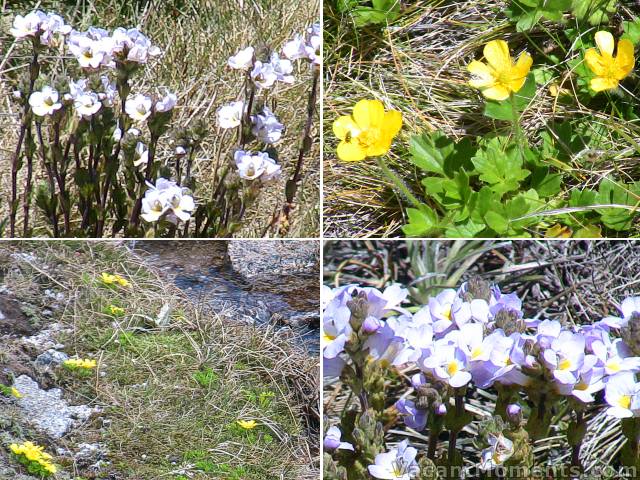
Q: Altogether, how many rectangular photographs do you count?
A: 4